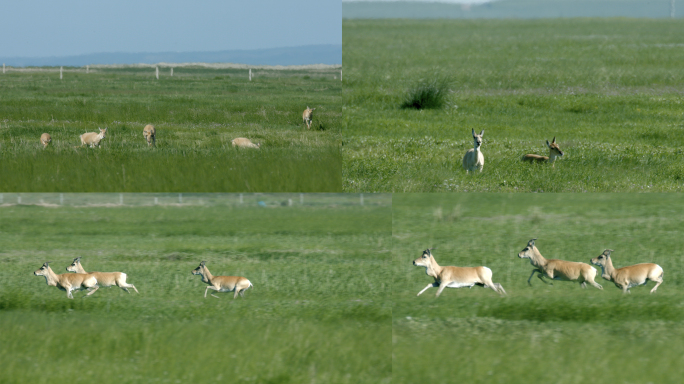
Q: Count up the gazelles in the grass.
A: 13